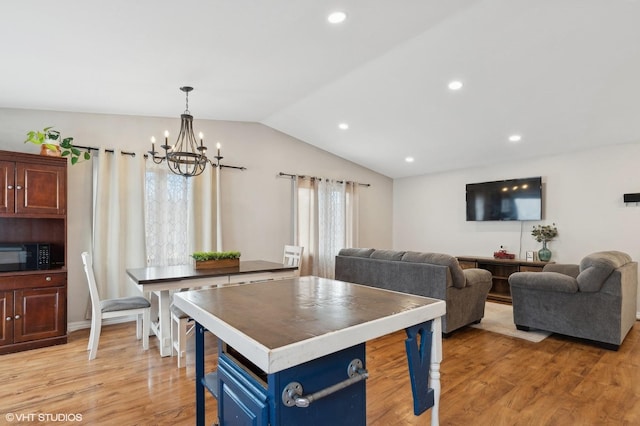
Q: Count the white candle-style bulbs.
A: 6